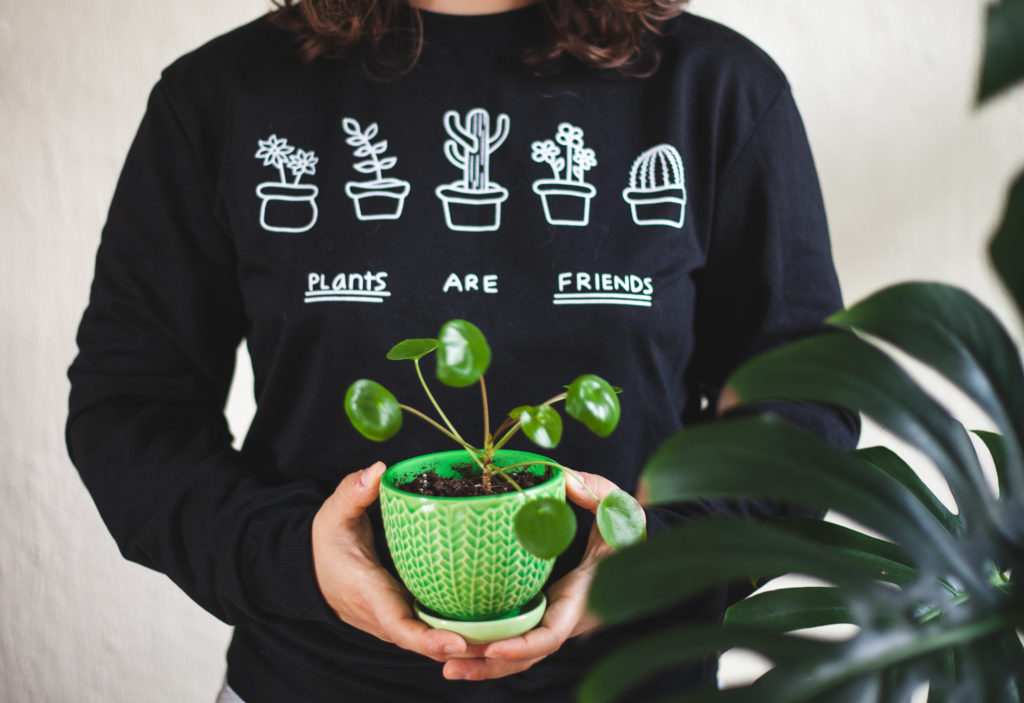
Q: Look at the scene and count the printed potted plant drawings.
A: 5